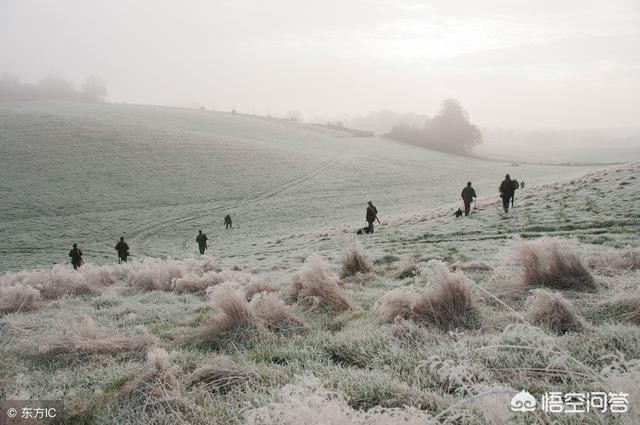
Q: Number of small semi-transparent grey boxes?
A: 1